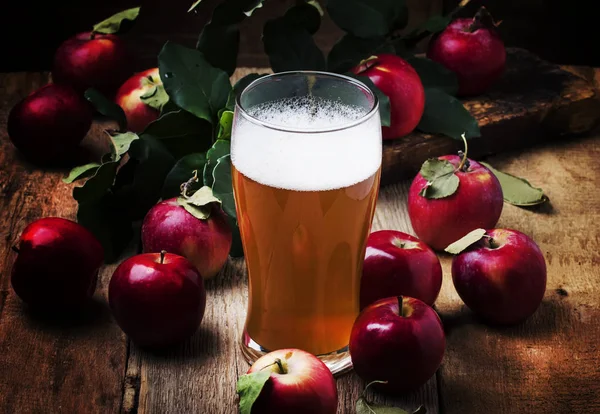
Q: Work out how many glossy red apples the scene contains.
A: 13